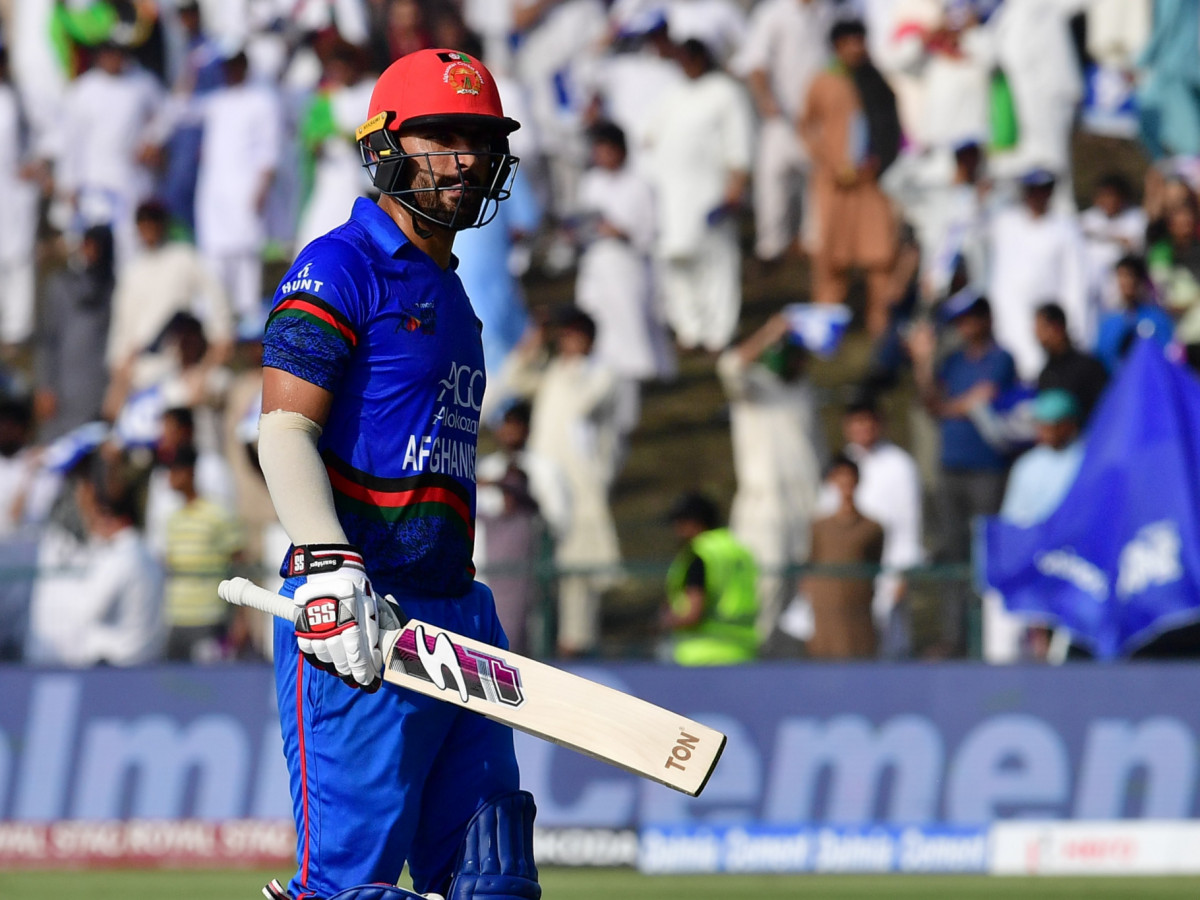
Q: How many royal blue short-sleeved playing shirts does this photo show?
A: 1